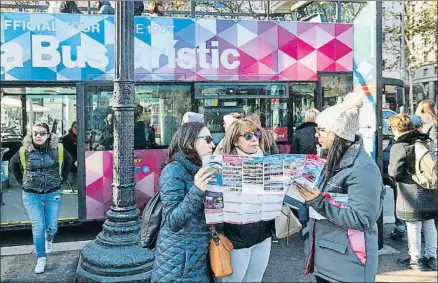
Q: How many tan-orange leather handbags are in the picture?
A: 1